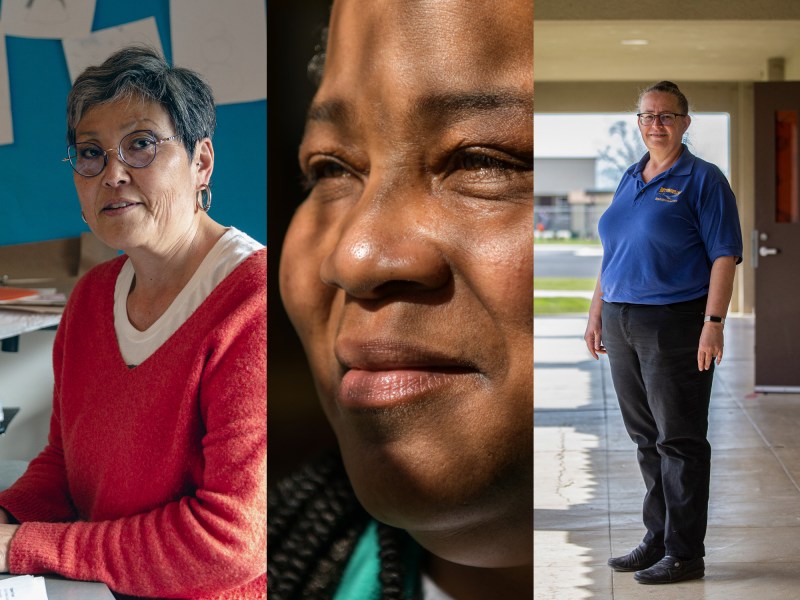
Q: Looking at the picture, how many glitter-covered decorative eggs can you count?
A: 0